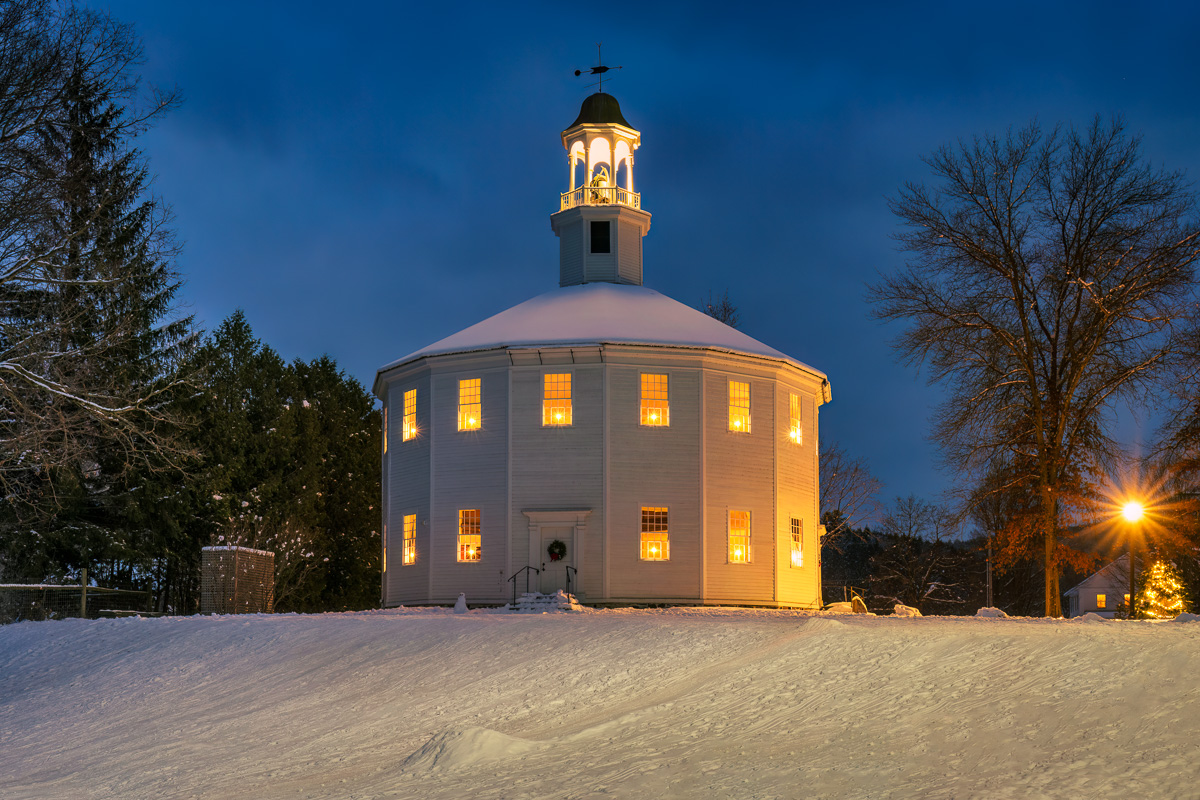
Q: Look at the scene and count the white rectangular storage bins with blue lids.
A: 0